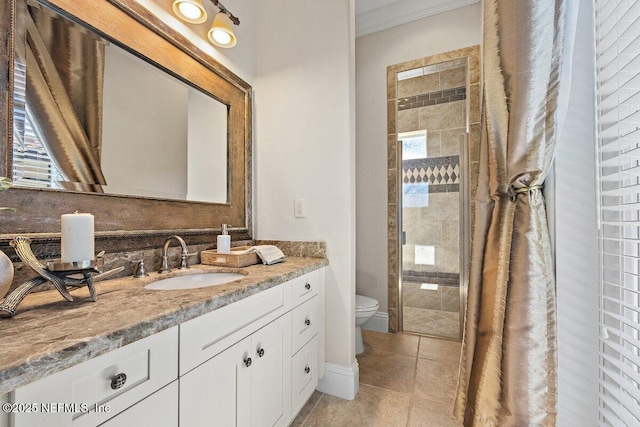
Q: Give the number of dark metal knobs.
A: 6